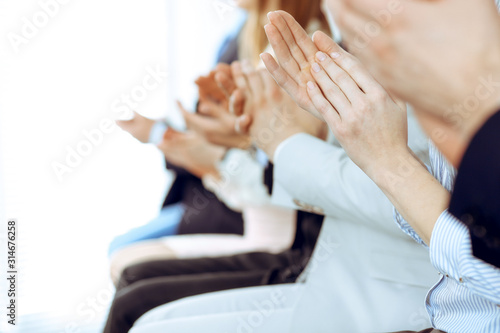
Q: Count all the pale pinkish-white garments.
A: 1